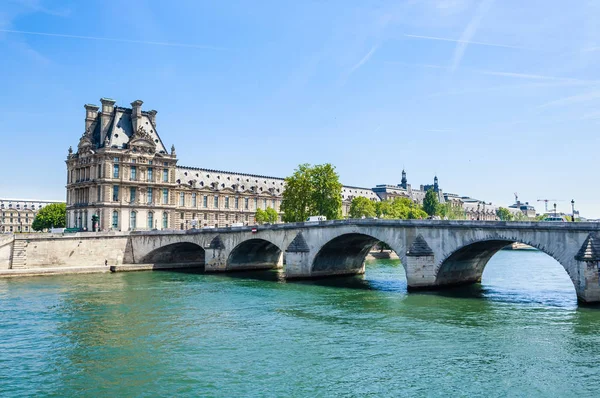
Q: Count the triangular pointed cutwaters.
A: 4